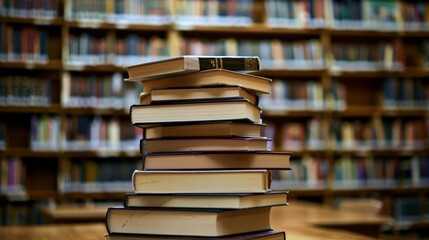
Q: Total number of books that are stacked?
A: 11